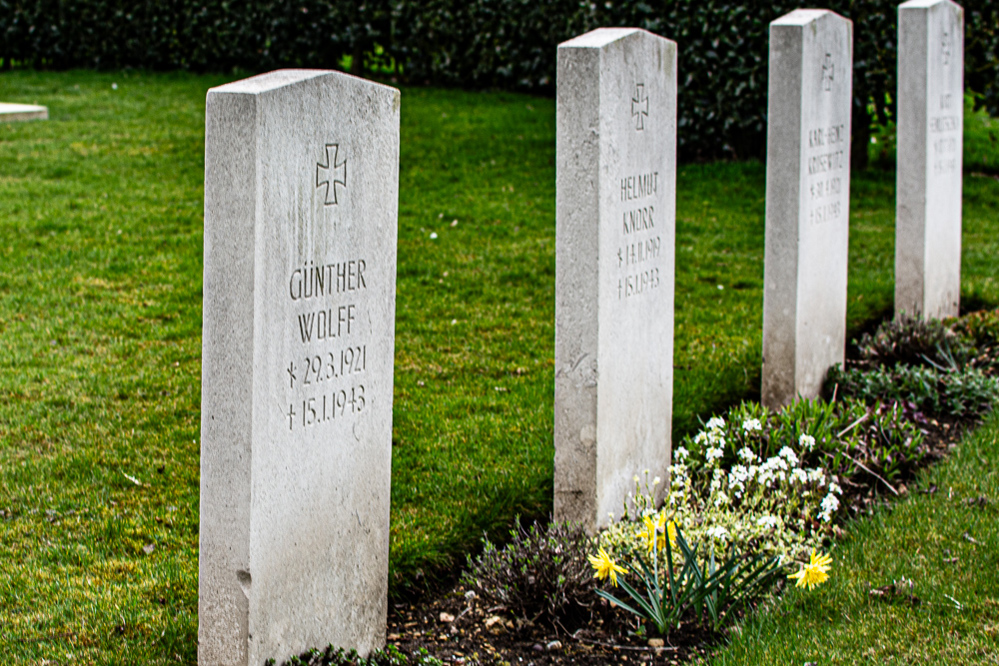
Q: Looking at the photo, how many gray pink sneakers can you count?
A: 0